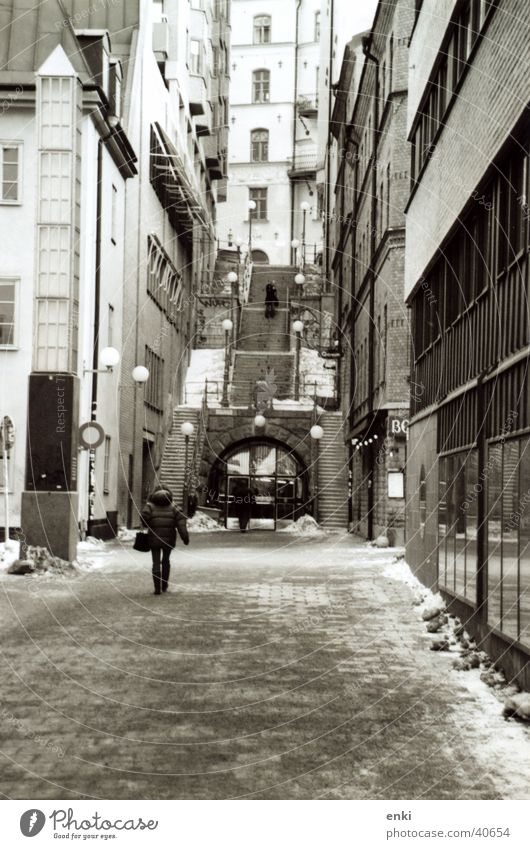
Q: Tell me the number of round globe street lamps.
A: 13